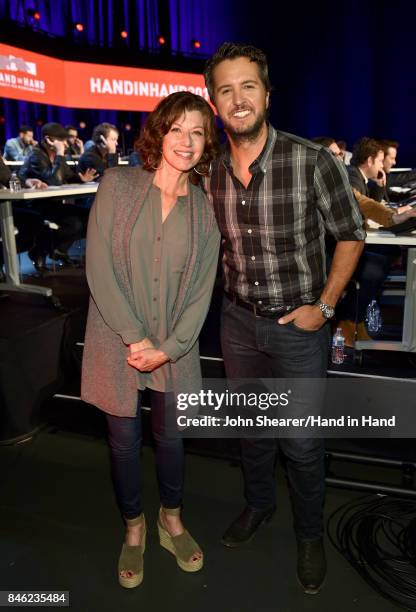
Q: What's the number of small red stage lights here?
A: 5